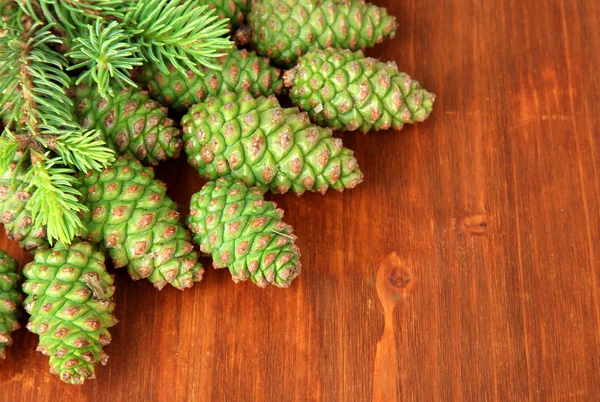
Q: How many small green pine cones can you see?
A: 11